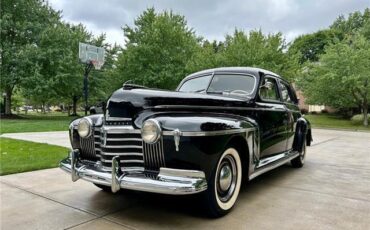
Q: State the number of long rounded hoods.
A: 1